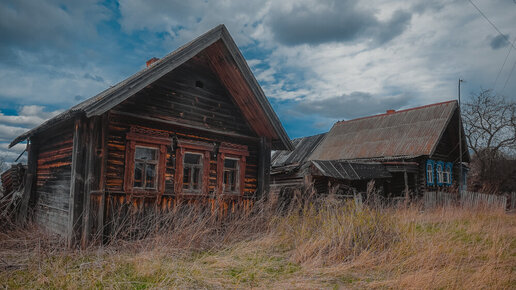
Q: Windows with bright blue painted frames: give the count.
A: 3